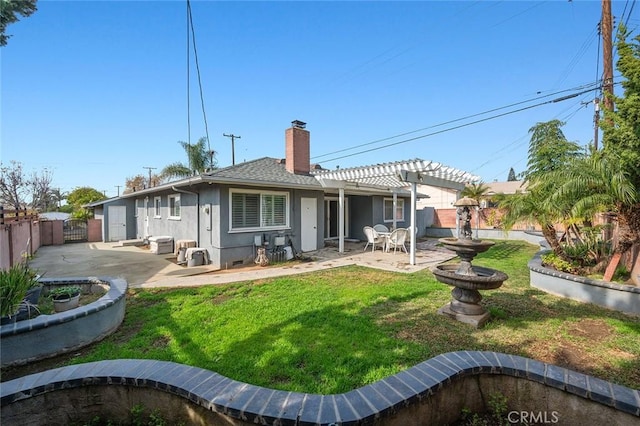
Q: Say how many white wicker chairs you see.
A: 4